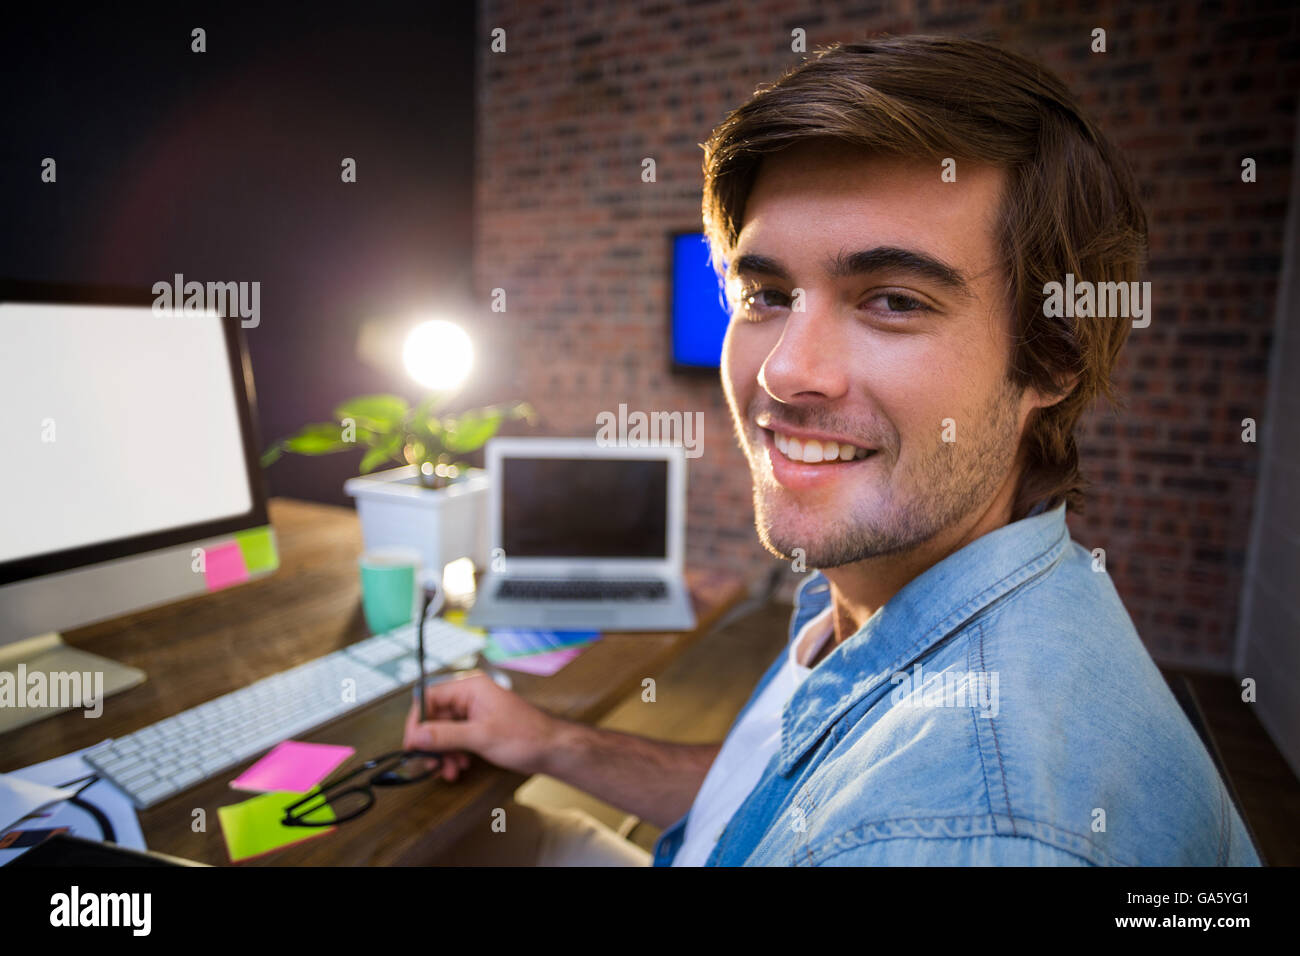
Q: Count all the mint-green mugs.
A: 1